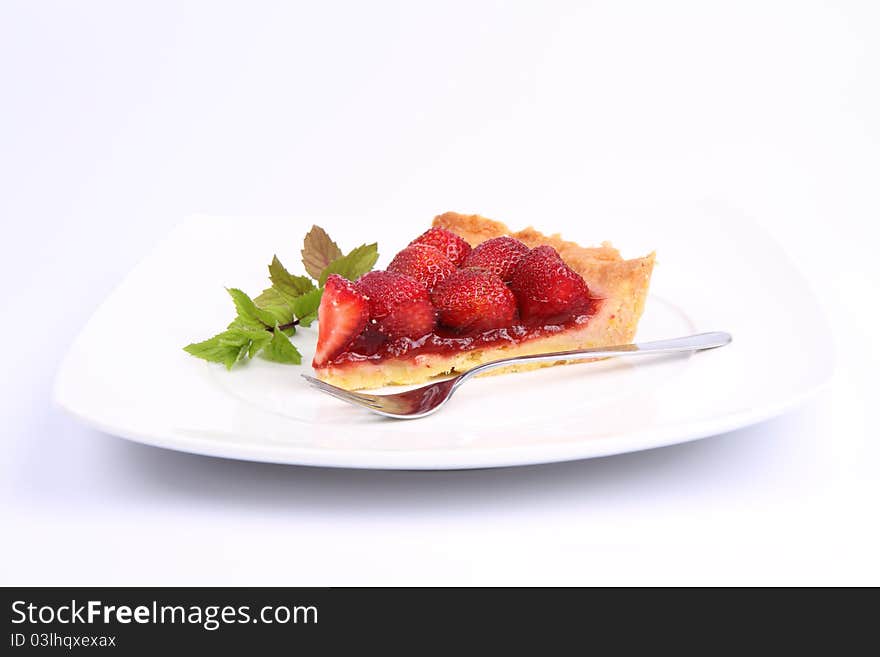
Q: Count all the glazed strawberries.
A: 7